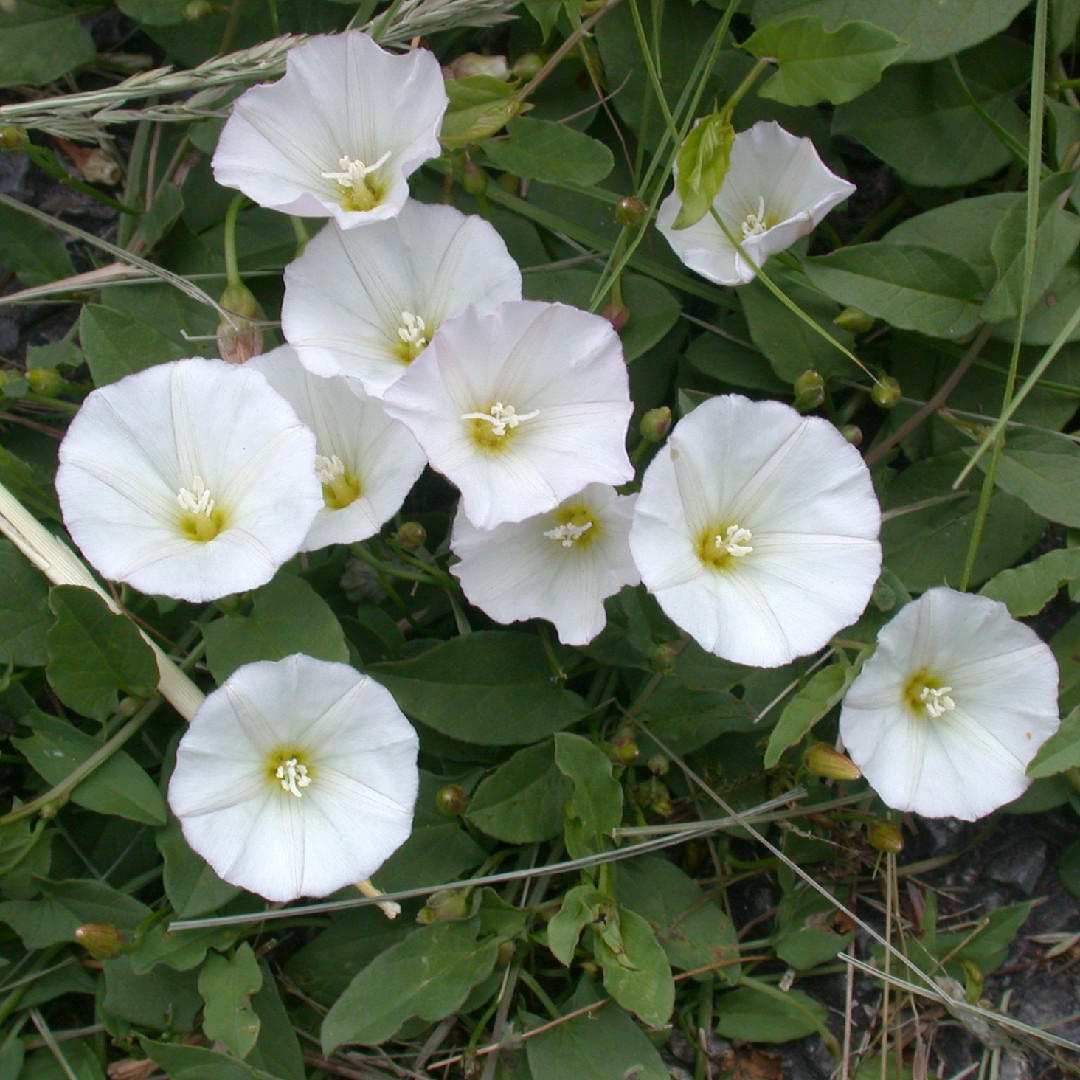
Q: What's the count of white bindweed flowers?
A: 10